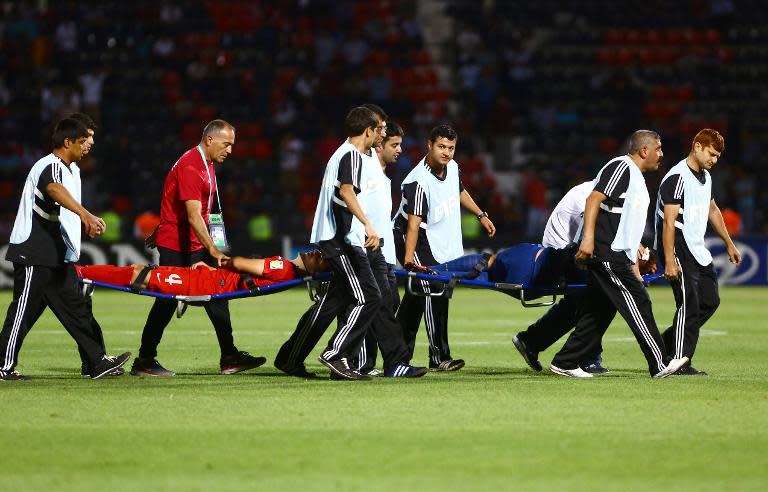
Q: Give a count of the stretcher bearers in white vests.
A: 8